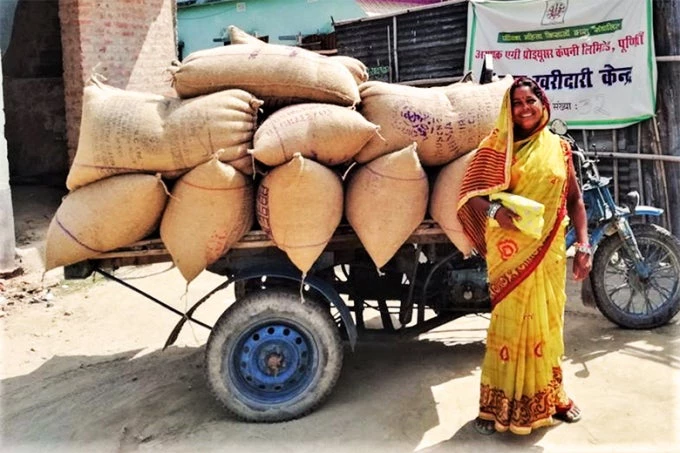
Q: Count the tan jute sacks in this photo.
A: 10